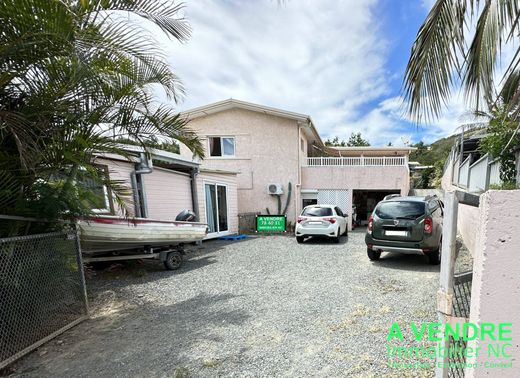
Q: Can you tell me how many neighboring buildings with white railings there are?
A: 1